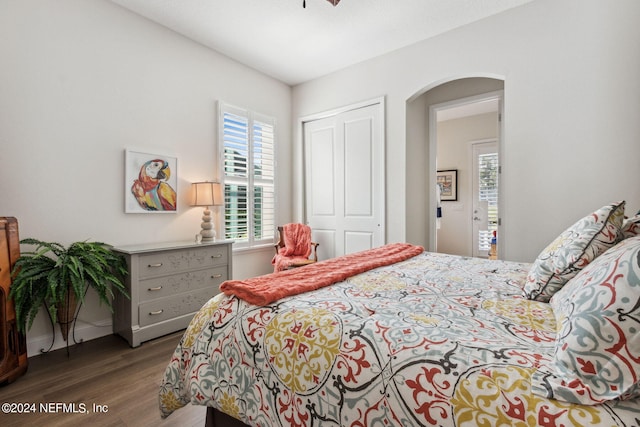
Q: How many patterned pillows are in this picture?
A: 3